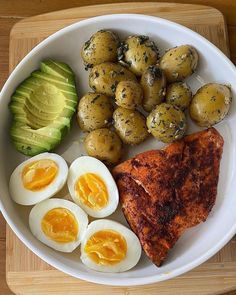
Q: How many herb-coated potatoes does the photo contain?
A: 12